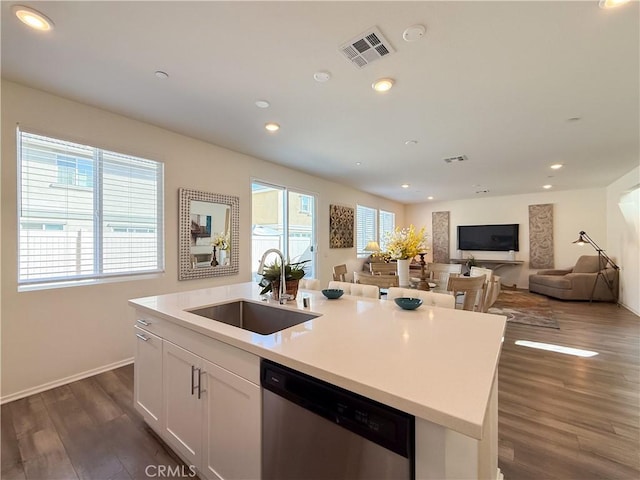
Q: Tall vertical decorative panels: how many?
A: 2